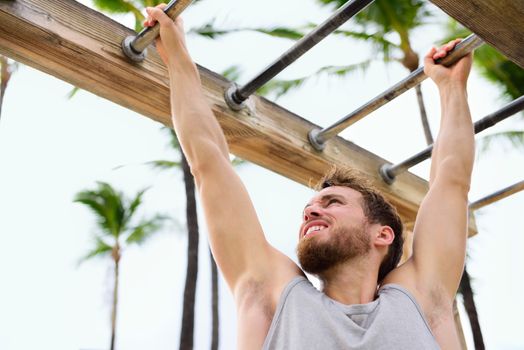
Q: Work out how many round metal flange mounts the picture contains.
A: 4